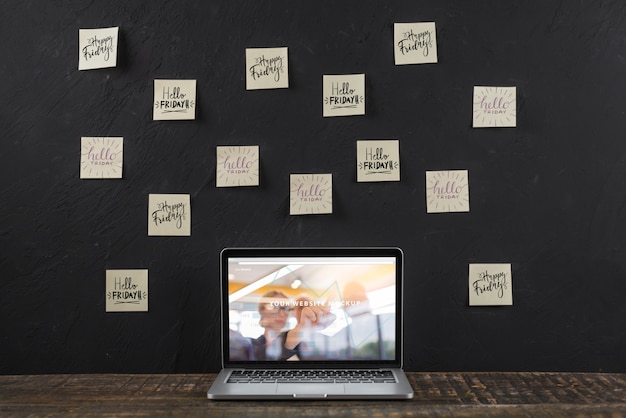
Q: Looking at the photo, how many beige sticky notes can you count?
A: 14